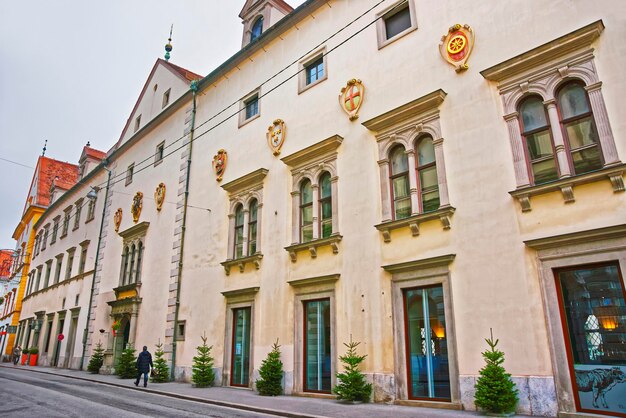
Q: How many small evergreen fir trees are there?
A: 7